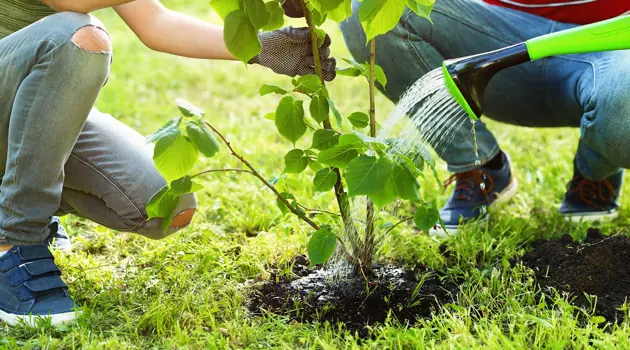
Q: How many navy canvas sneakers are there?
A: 4